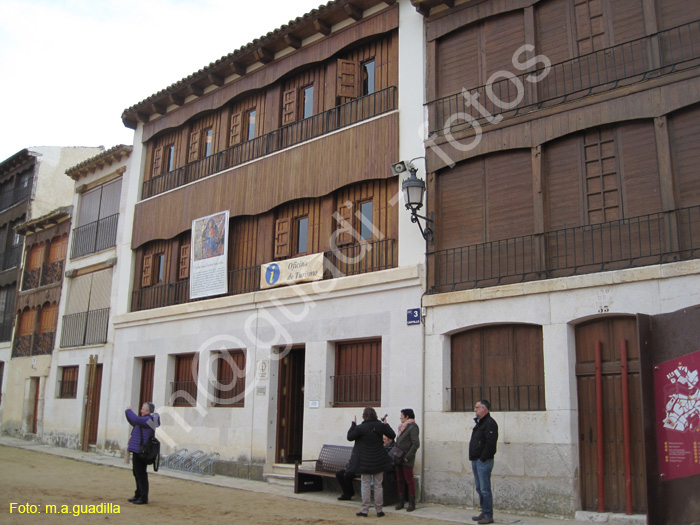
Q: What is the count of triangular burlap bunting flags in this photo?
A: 0